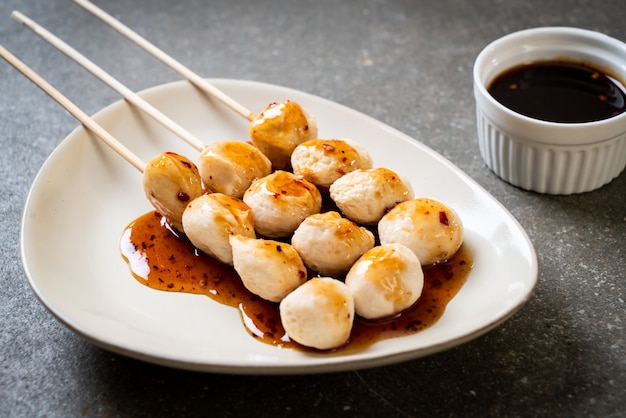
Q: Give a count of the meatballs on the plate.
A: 12